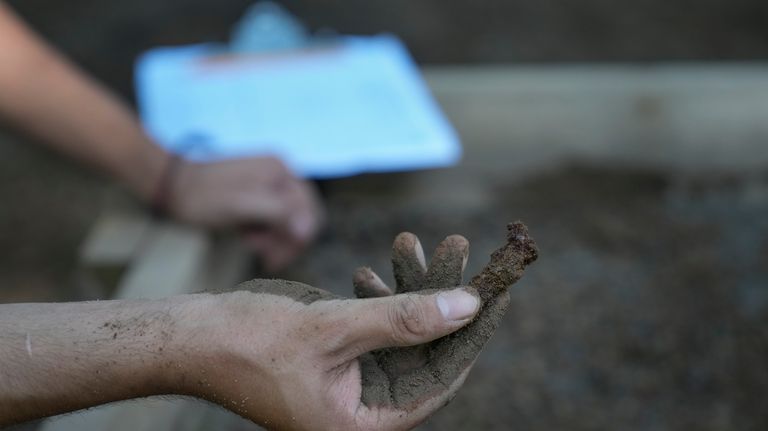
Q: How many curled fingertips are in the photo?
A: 3